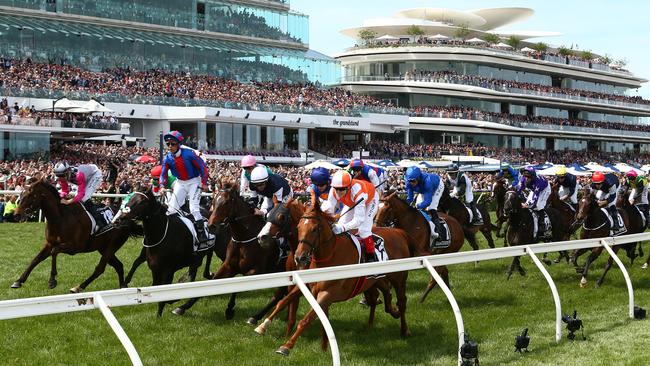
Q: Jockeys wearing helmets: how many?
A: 15